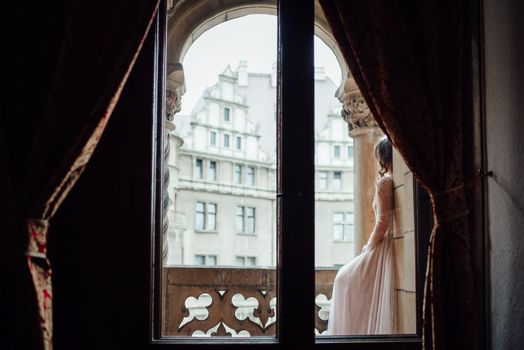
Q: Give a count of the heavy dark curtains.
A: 2